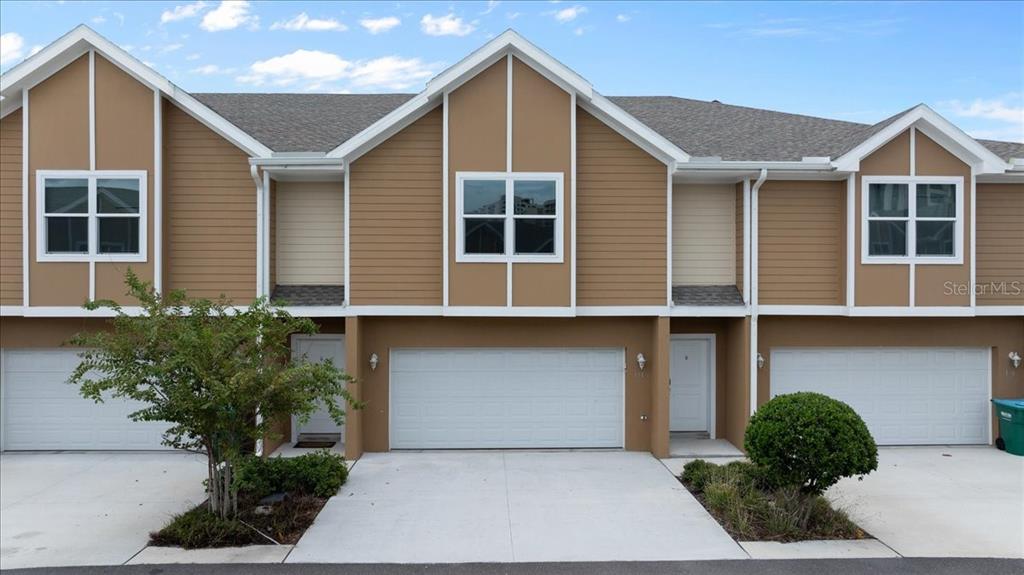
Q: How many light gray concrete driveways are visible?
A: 3